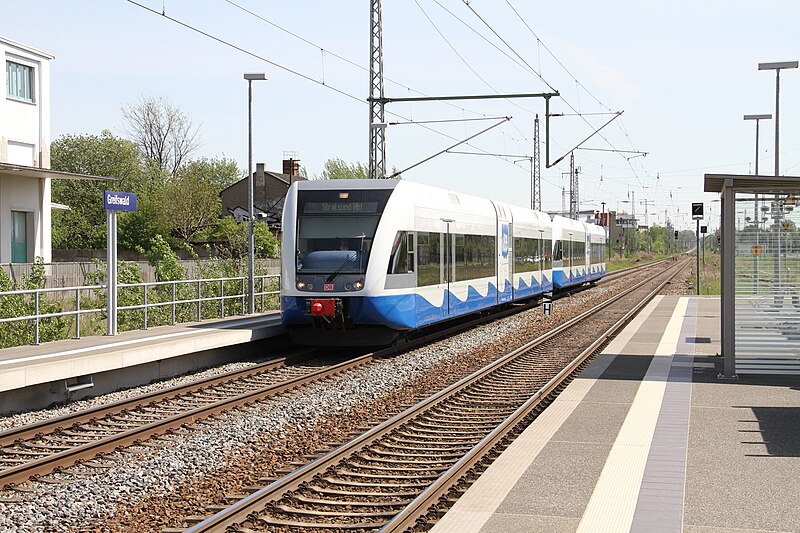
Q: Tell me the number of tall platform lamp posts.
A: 3